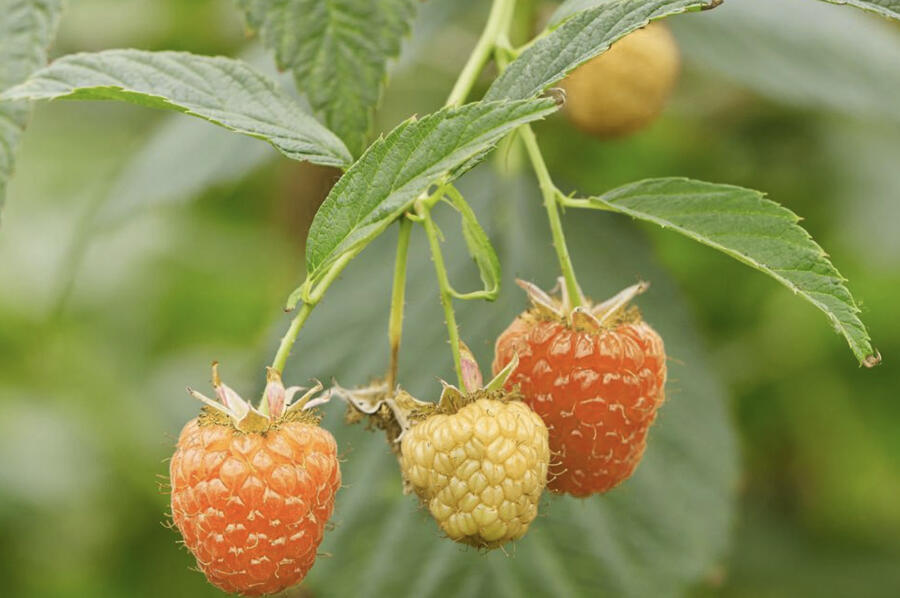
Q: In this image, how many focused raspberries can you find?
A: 3